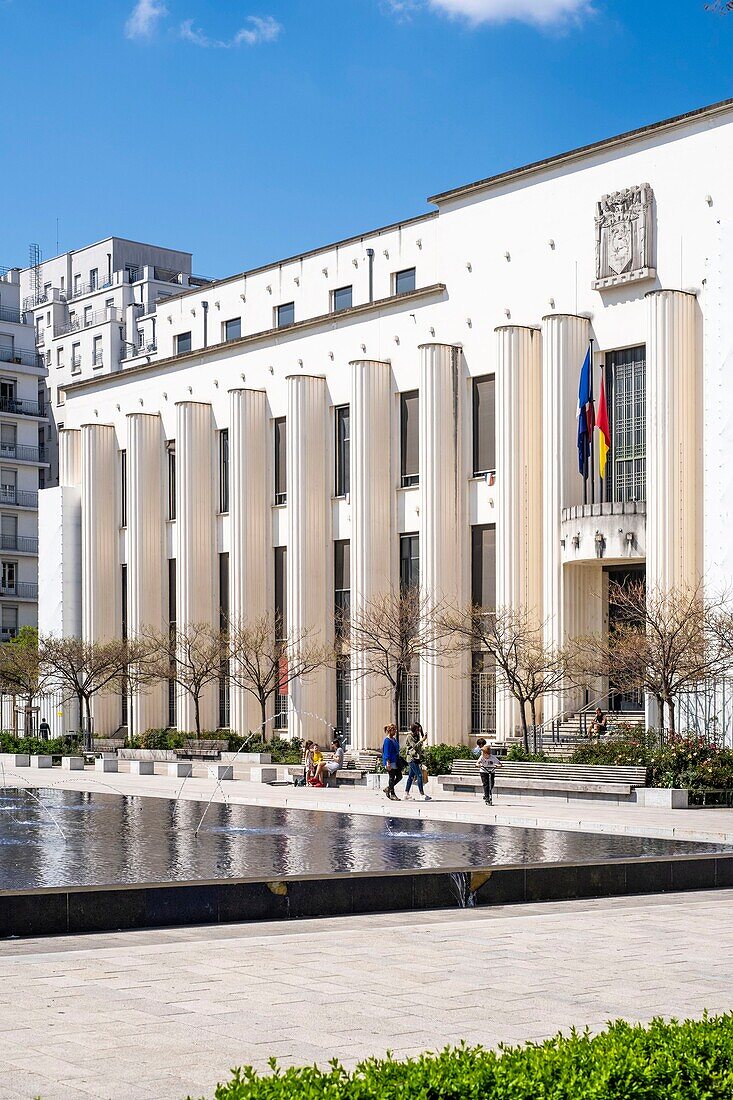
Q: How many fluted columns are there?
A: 11